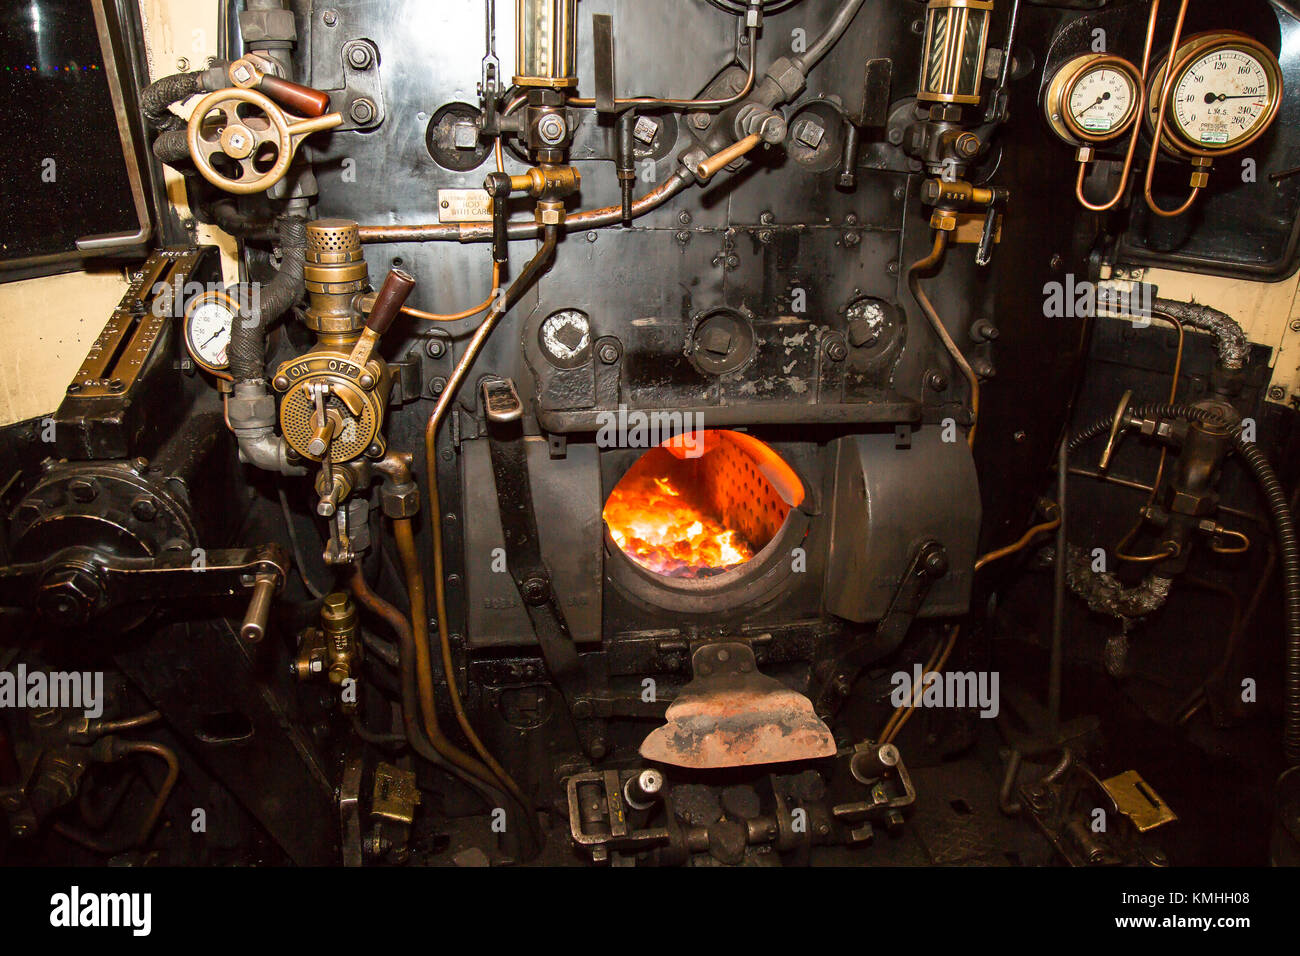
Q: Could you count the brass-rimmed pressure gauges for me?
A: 3